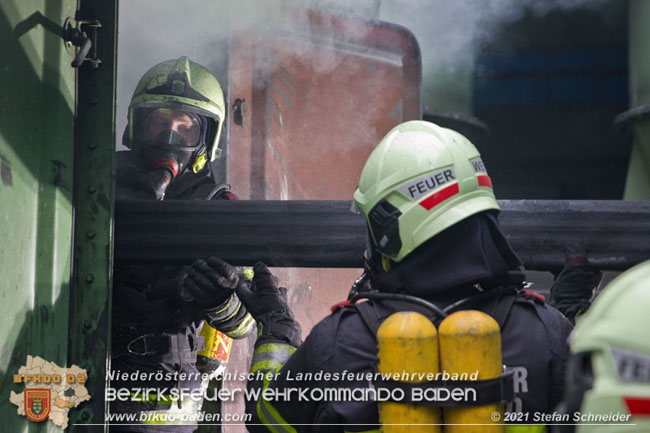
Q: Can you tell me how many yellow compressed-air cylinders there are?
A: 2